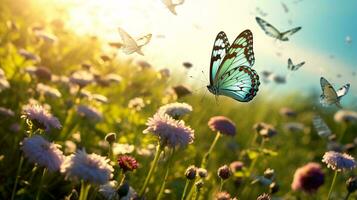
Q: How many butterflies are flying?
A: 6